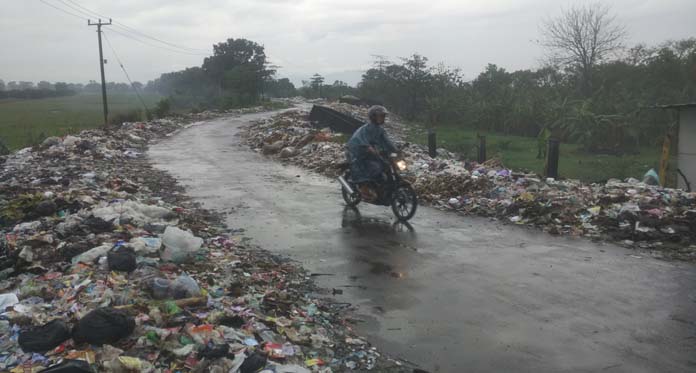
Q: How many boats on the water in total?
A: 0